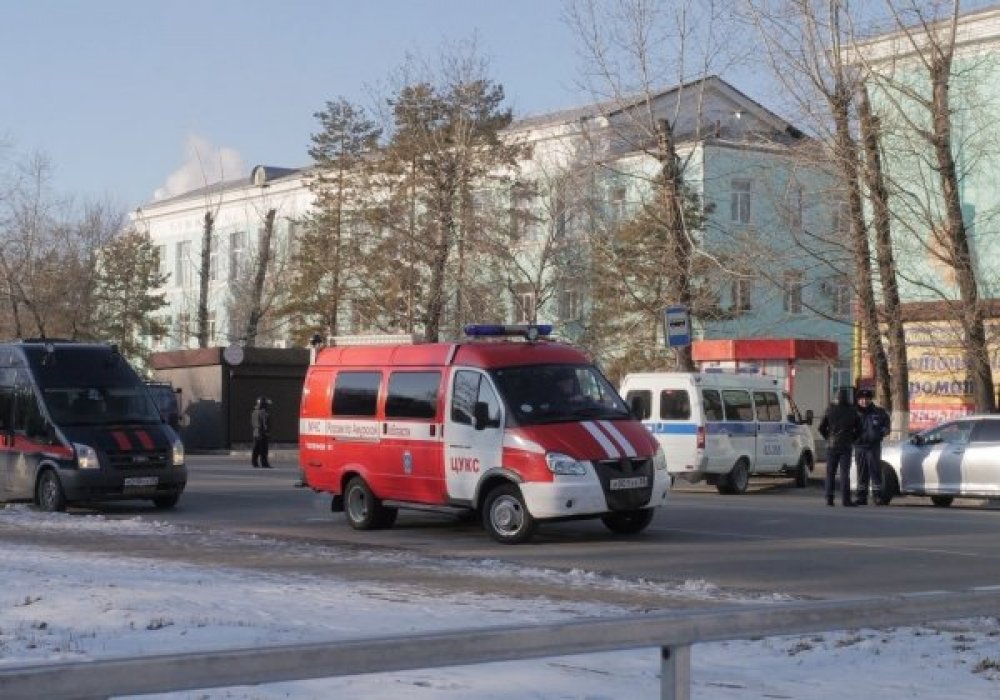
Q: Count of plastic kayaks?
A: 0